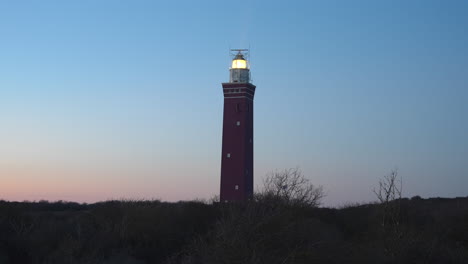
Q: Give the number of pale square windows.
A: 3